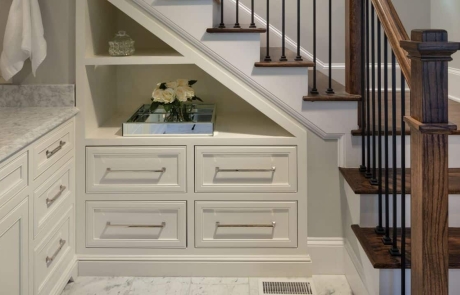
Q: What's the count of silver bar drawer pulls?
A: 7